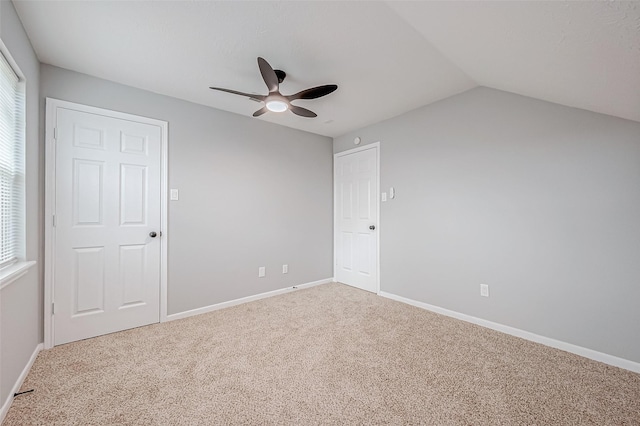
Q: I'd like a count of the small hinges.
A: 3